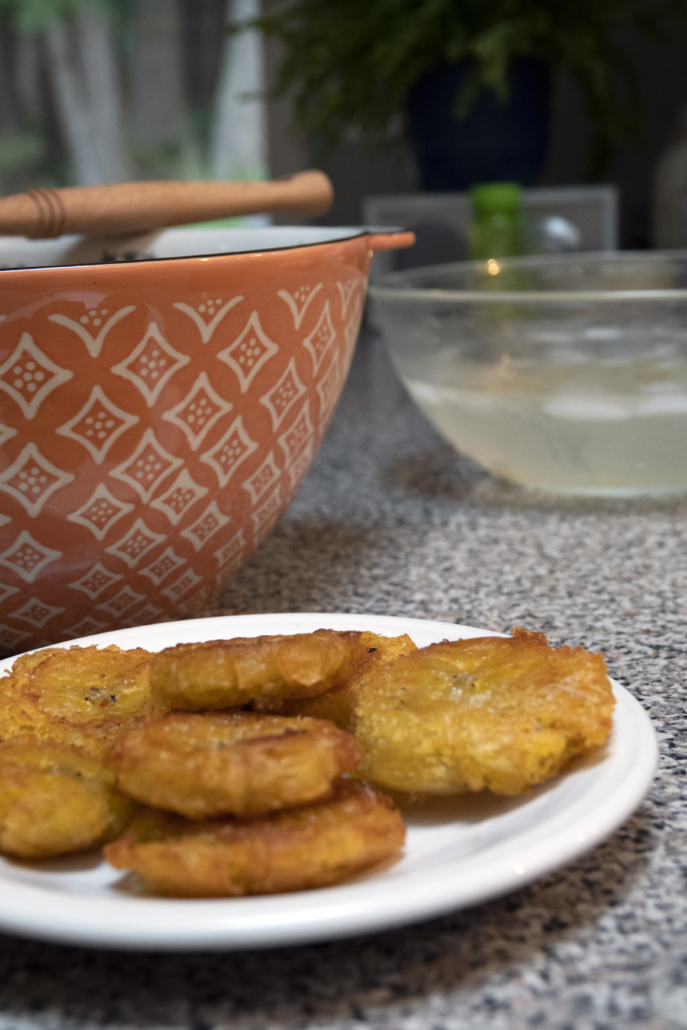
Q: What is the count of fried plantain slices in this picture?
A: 7